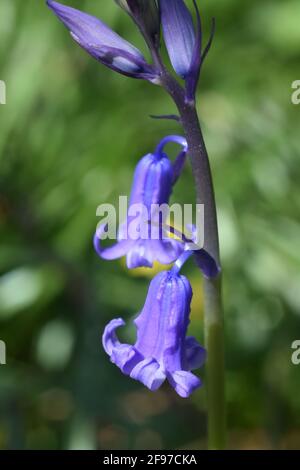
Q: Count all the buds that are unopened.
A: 3